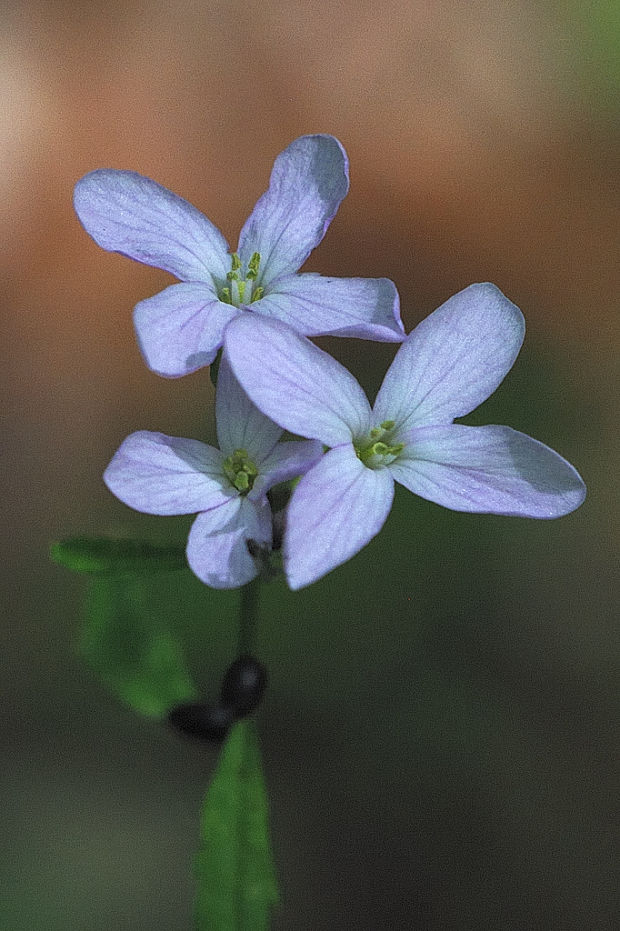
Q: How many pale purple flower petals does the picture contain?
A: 12